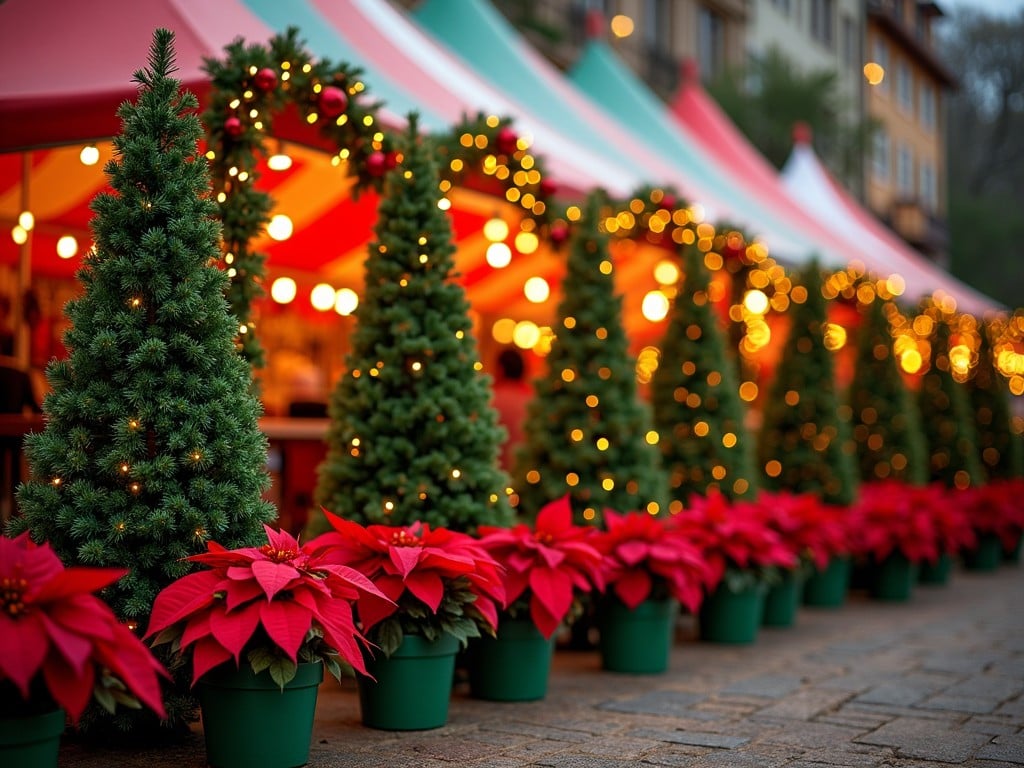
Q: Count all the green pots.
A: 12